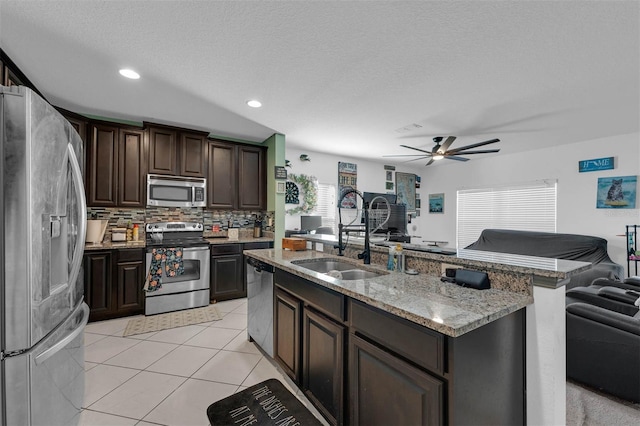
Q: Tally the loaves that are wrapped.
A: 0